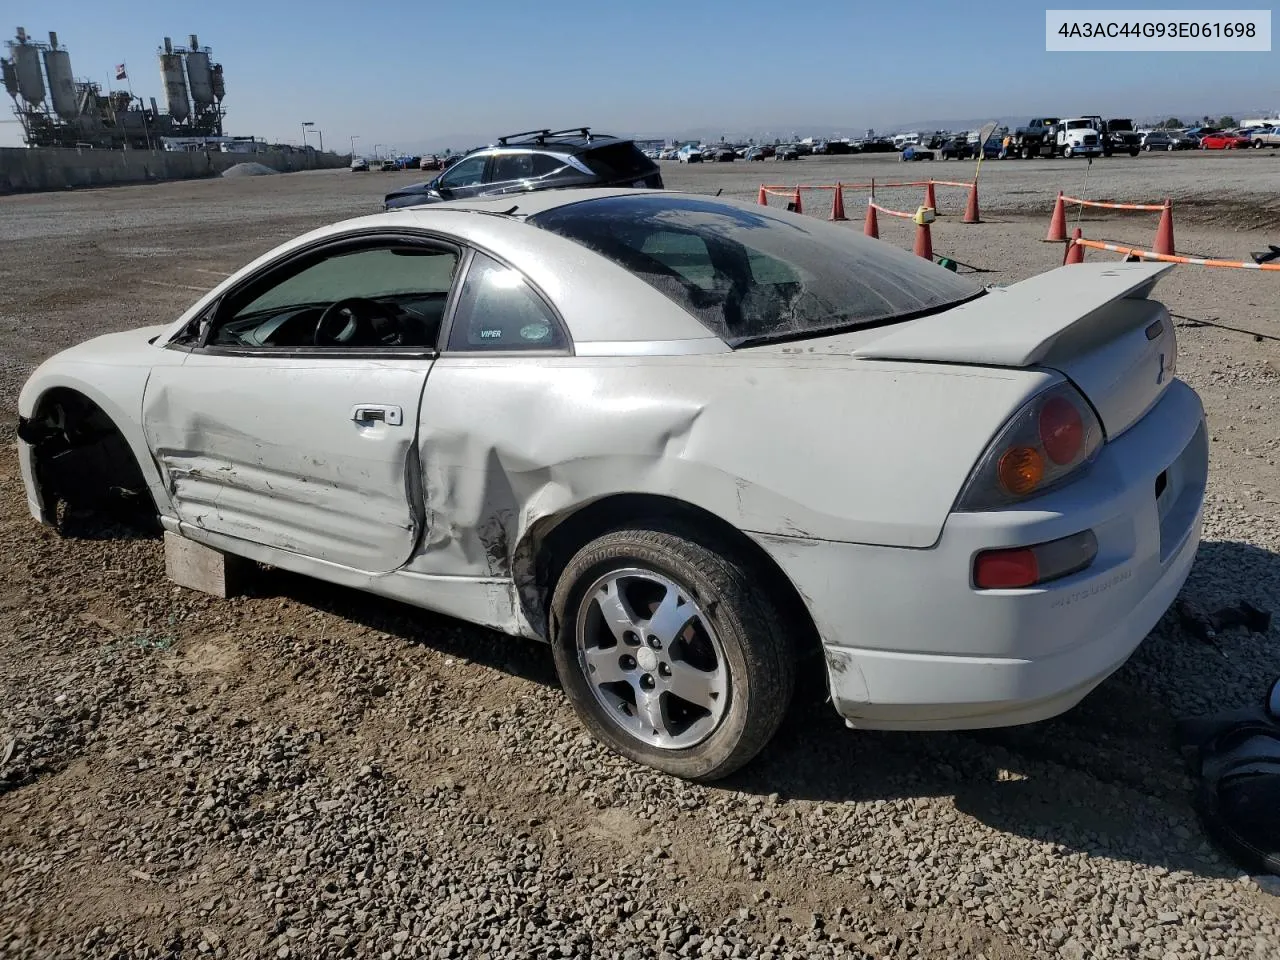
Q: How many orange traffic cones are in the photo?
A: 10